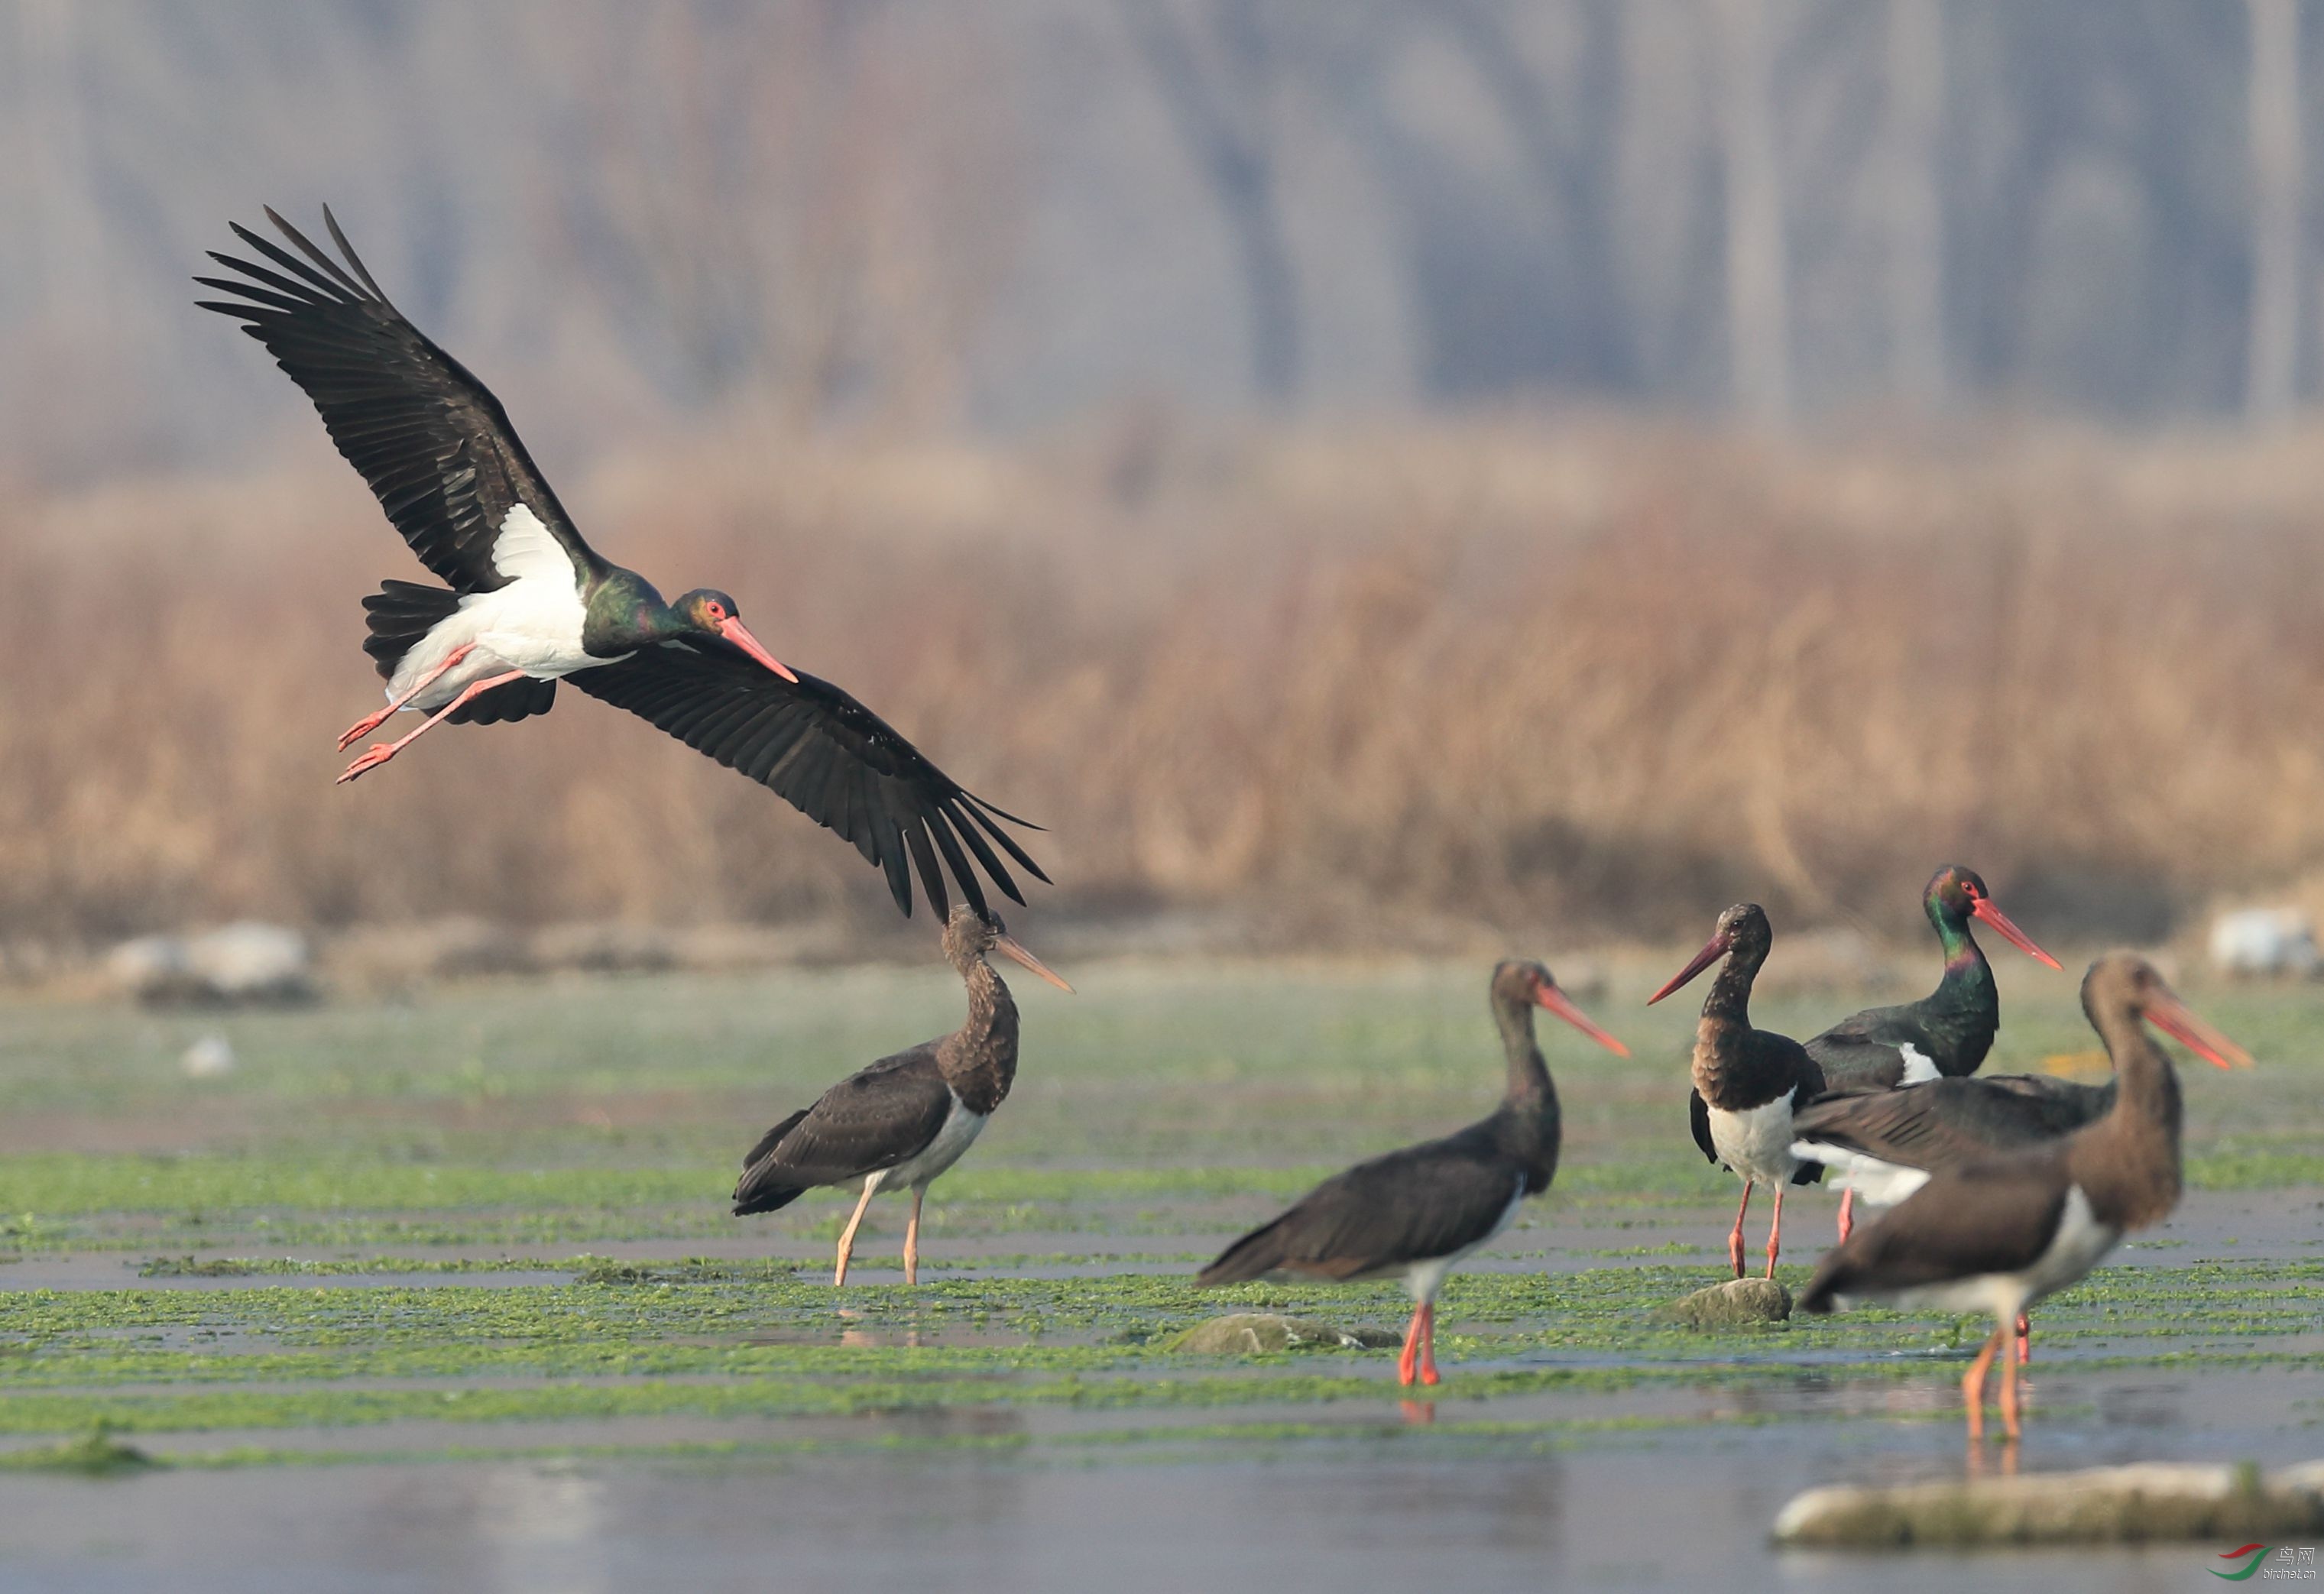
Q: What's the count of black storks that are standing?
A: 6